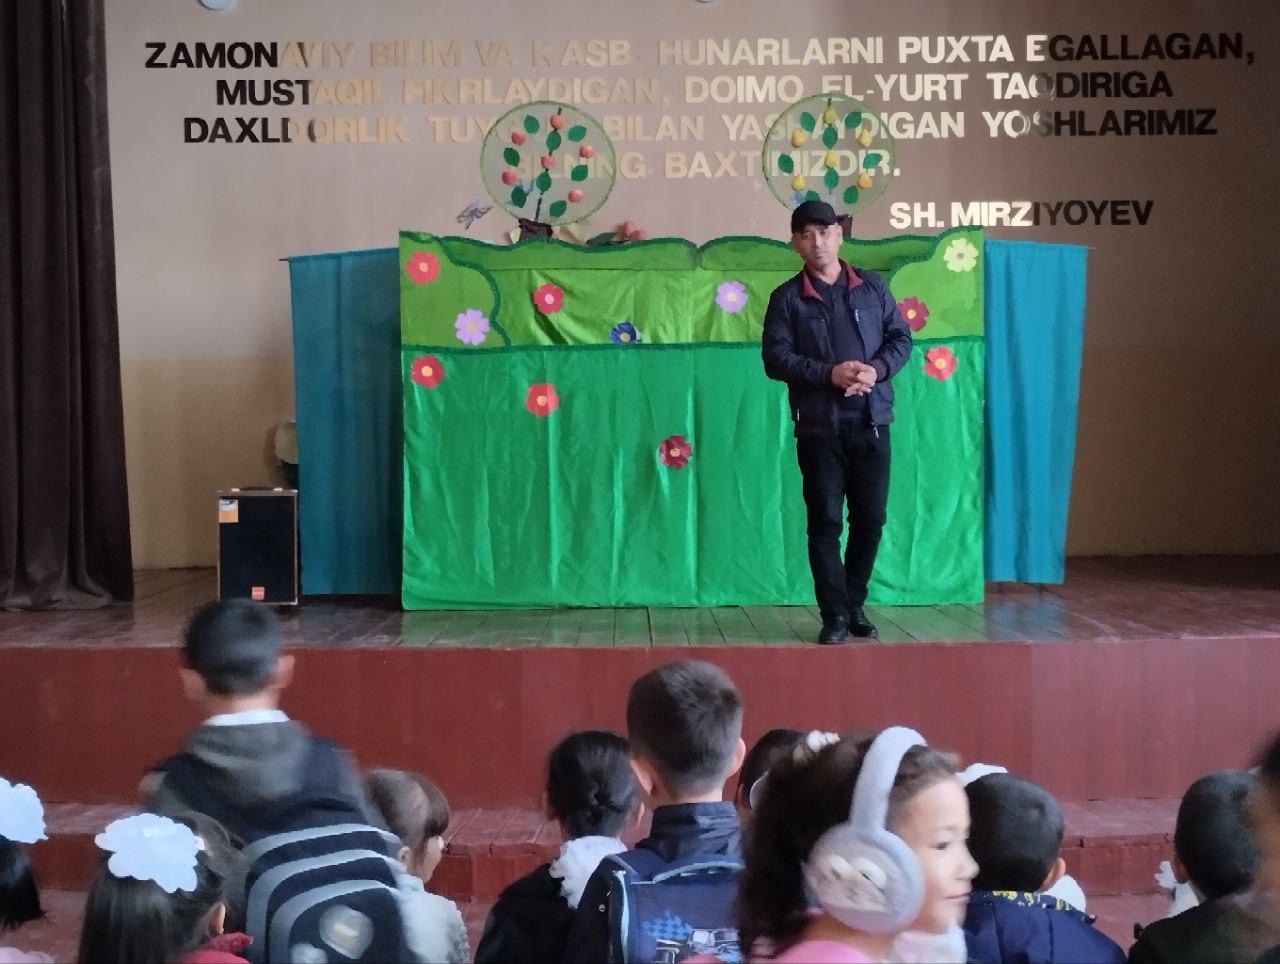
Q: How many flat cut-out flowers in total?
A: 11